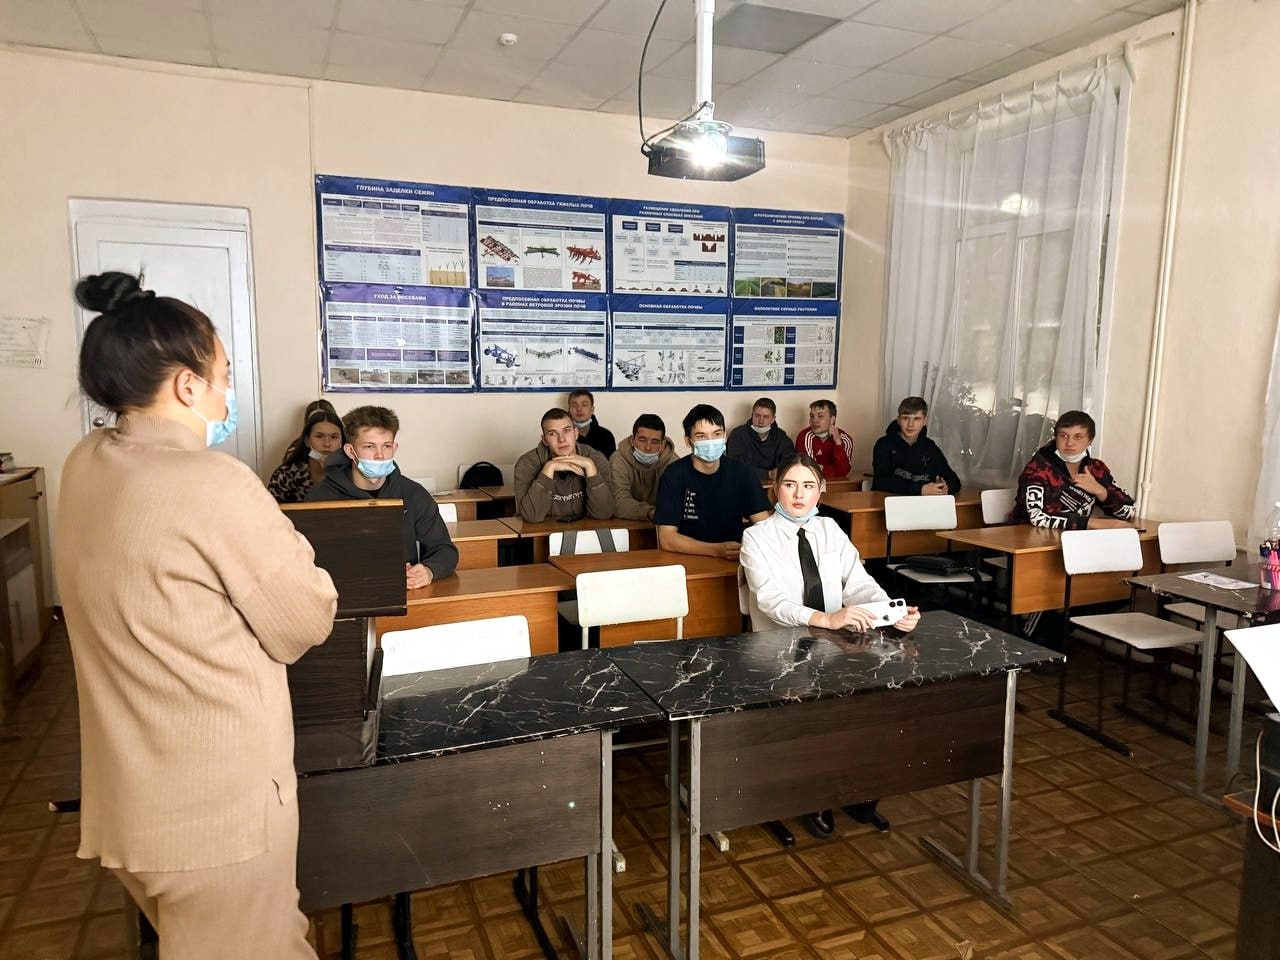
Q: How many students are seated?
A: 12